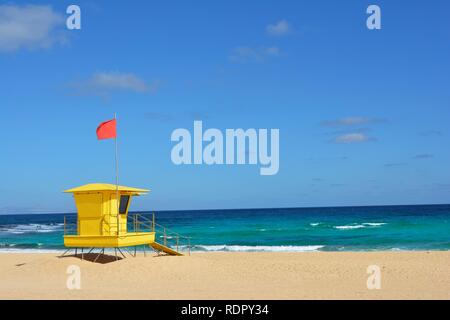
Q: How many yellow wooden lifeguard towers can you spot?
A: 1